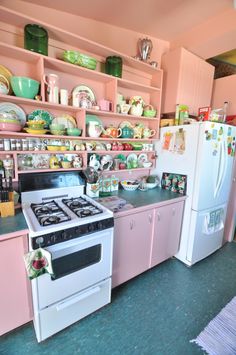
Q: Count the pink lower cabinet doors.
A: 3